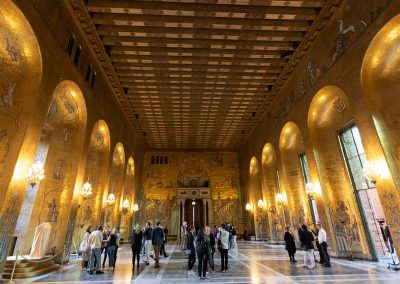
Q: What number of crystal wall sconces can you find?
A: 10